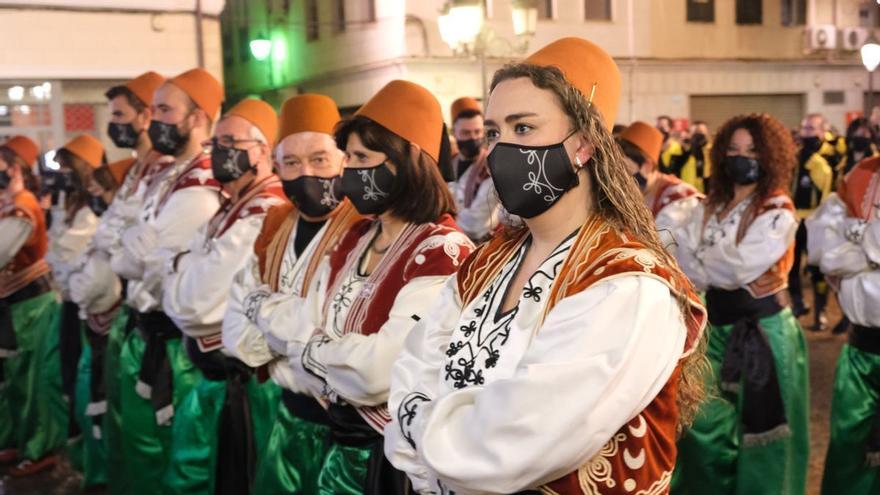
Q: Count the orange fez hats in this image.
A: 11